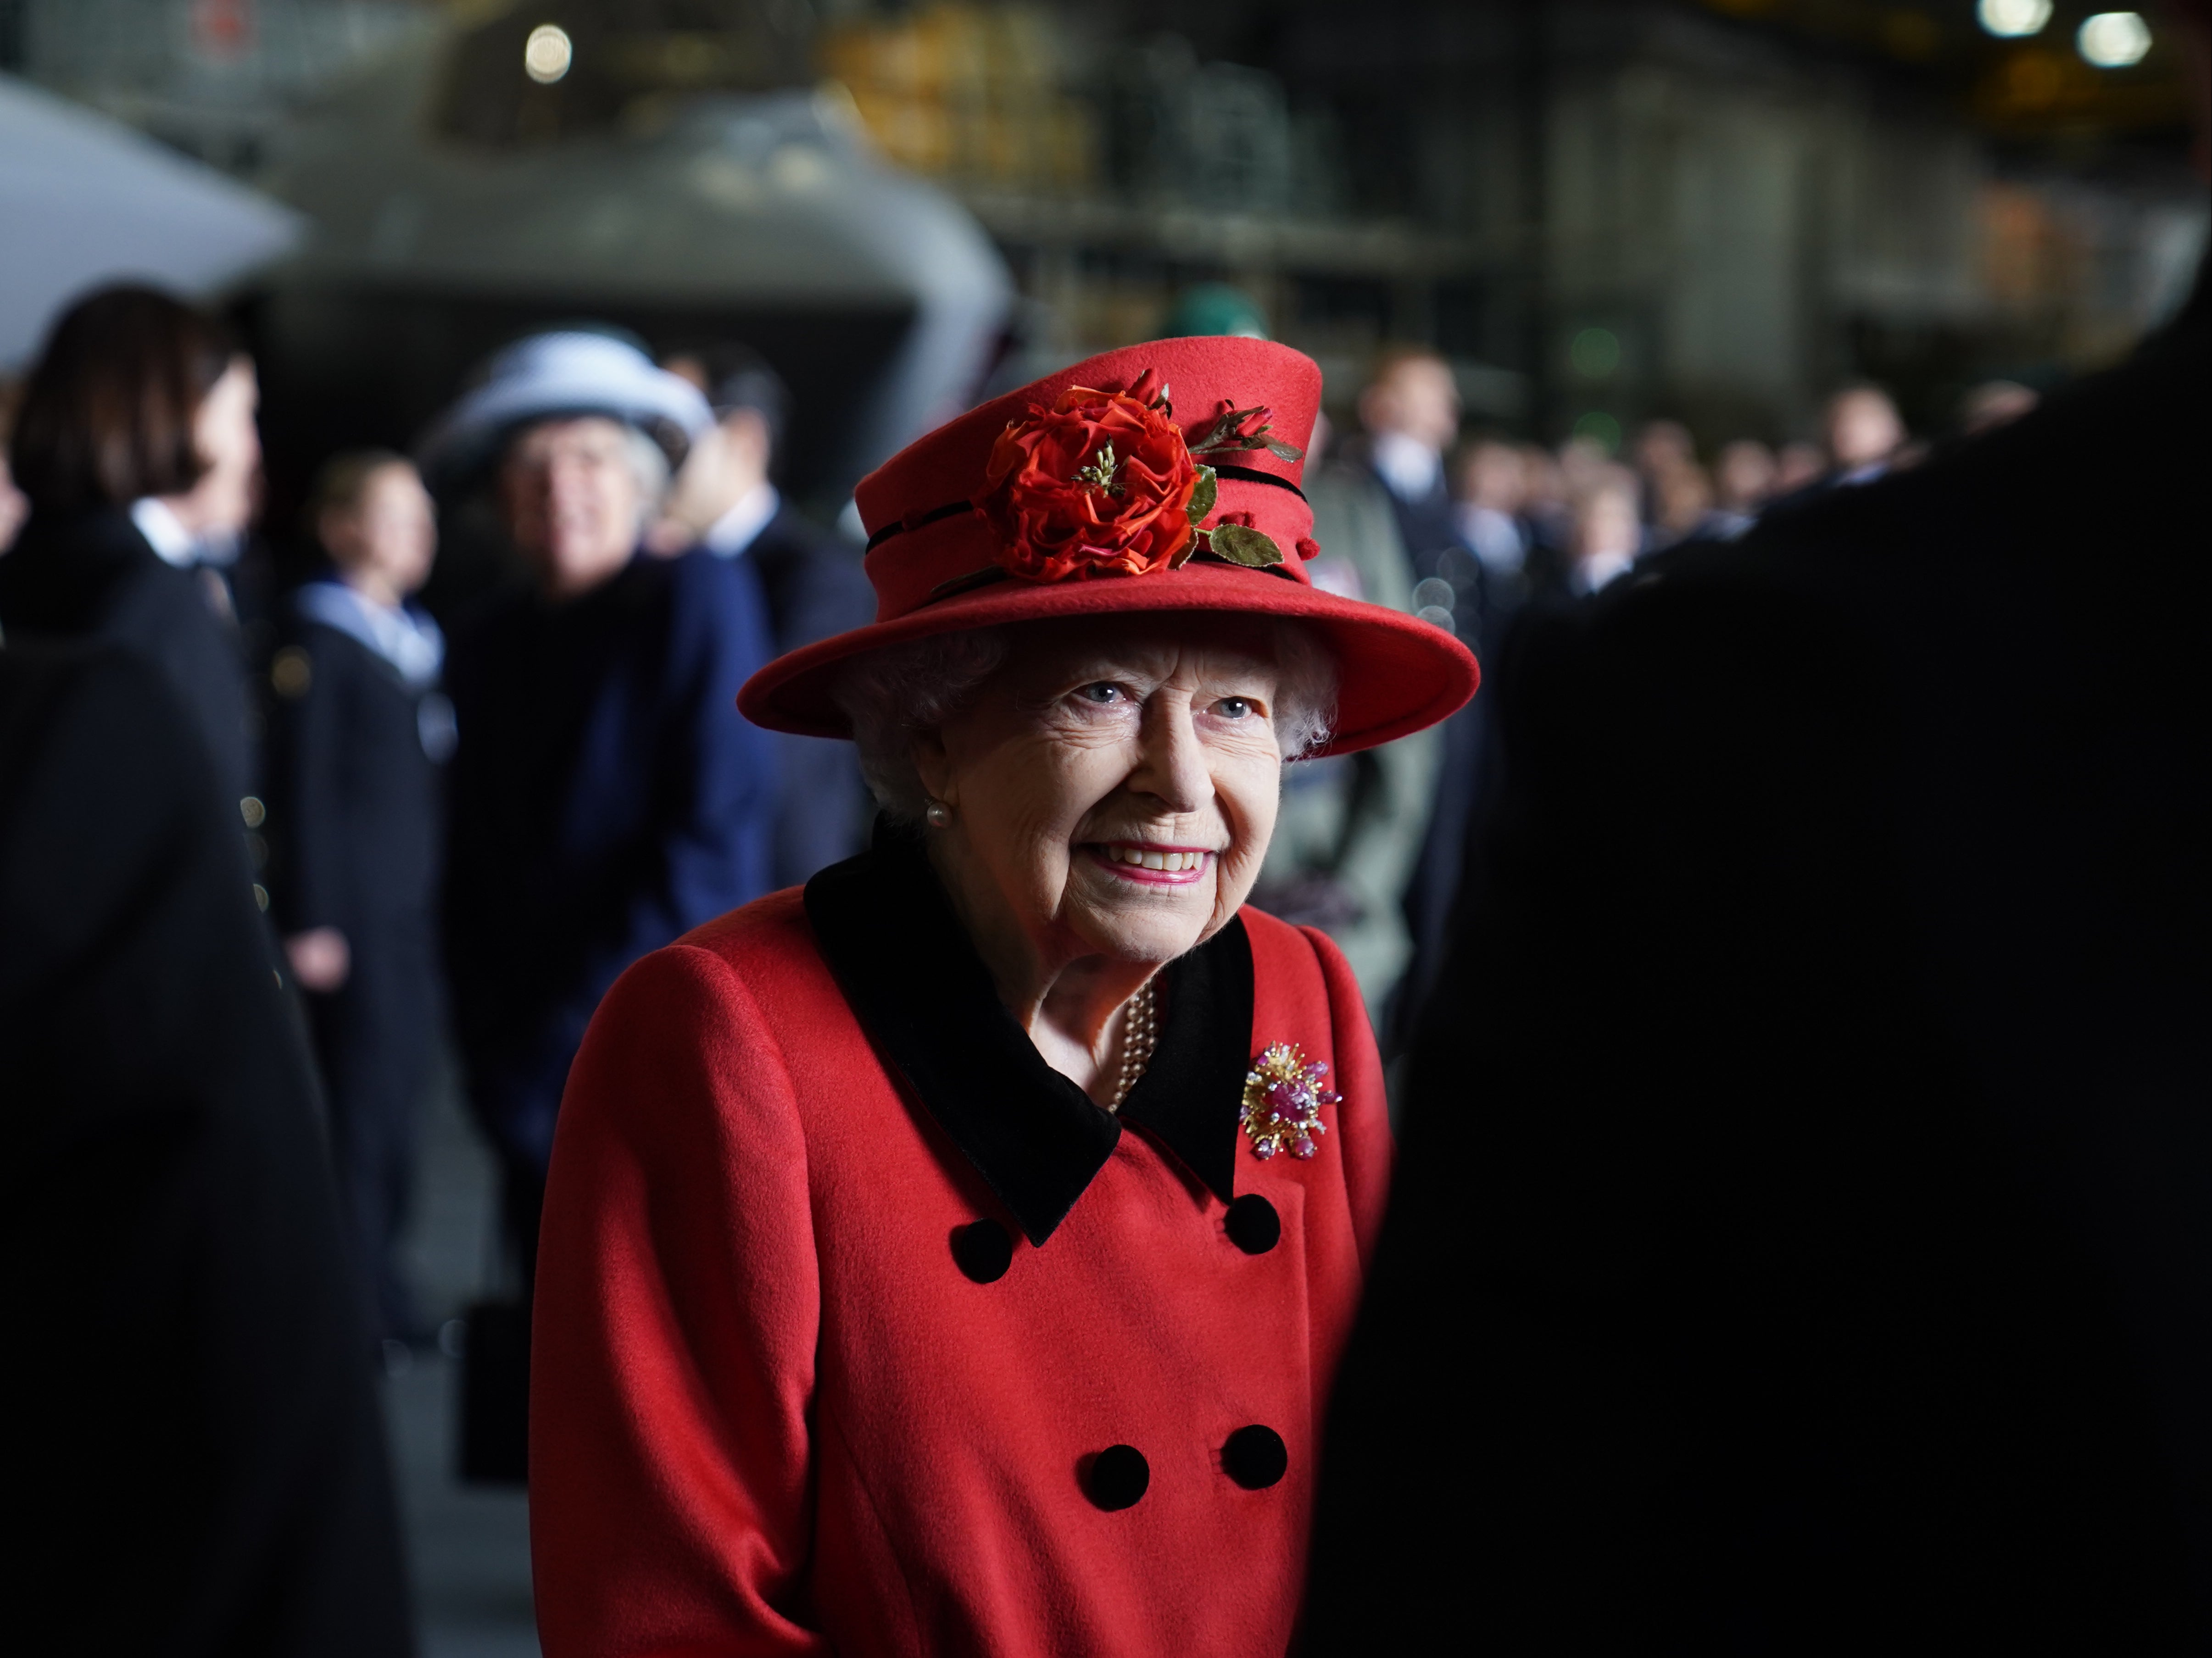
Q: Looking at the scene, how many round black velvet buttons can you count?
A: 4